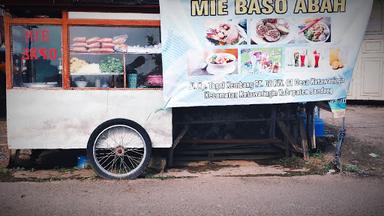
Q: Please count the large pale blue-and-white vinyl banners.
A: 1